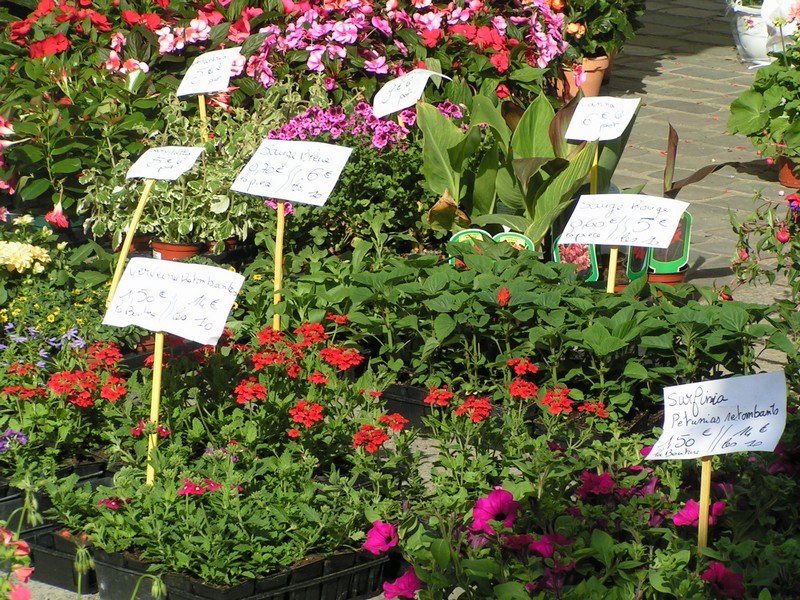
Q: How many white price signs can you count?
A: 8